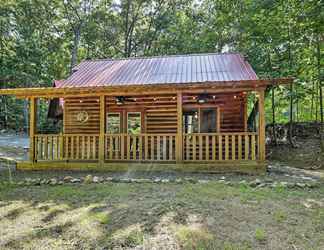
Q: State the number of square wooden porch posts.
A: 4